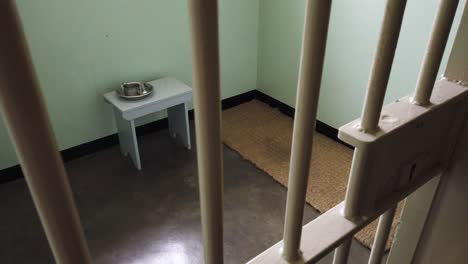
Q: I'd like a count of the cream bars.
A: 5